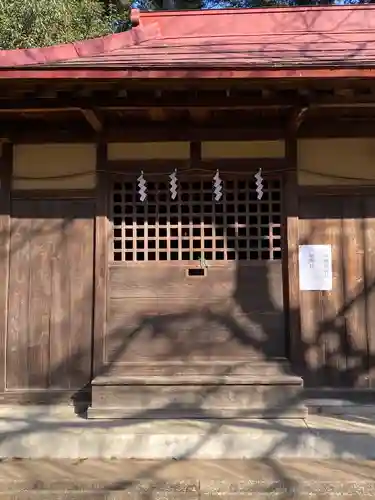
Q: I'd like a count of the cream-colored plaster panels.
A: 4